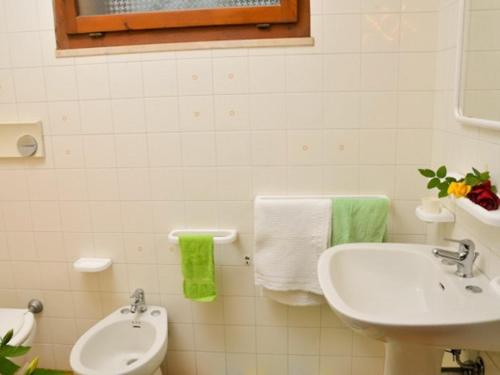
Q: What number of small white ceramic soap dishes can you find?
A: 2